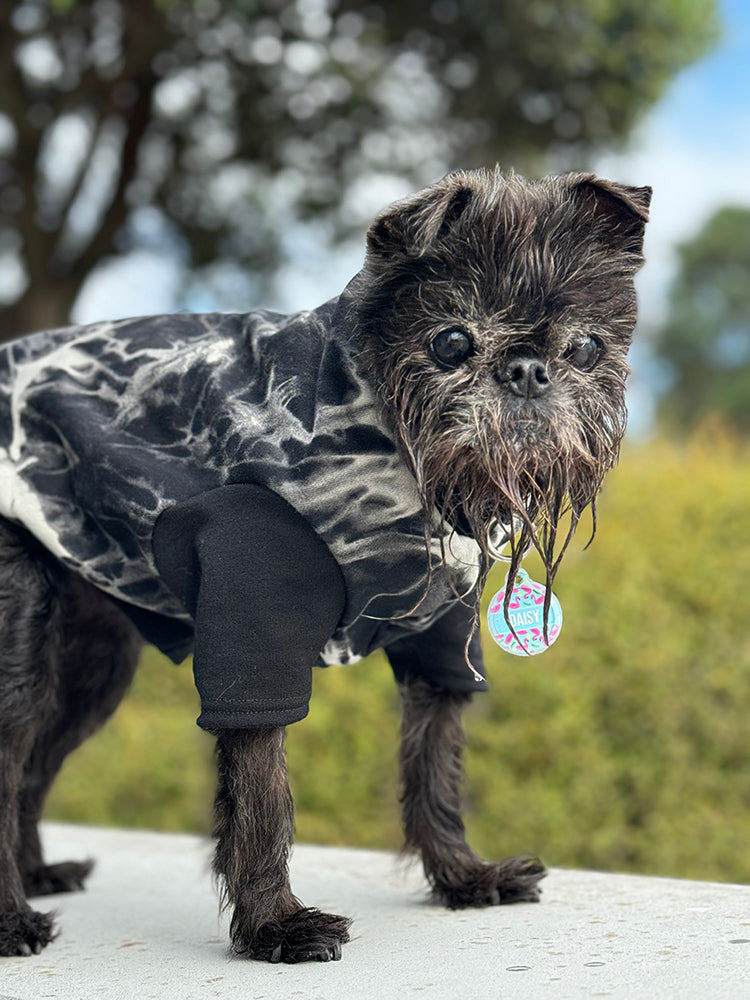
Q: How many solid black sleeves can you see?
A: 2